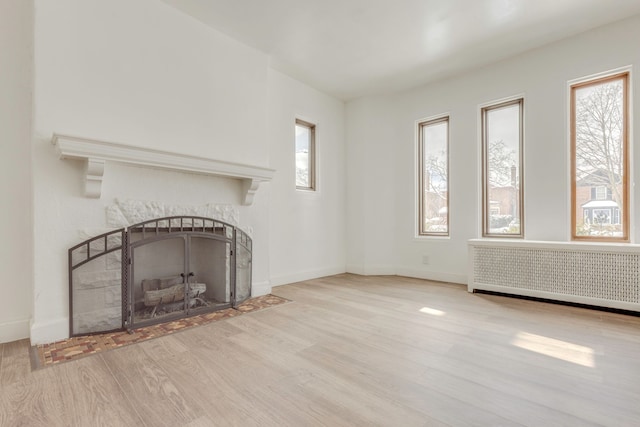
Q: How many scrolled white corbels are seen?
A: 2